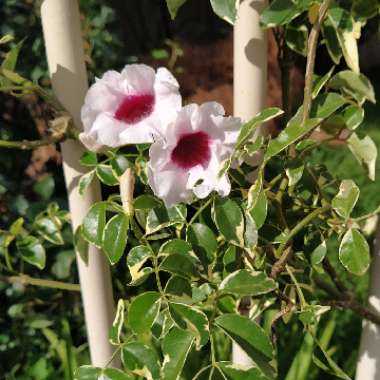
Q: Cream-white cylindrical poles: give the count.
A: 3